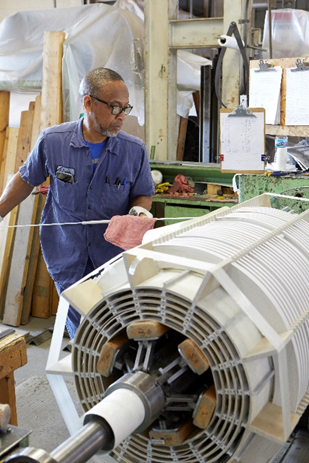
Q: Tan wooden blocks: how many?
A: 5